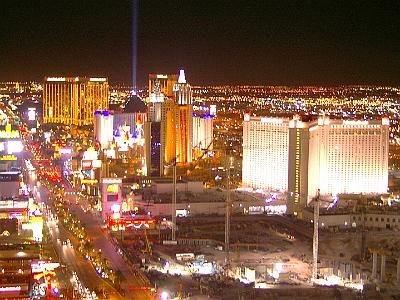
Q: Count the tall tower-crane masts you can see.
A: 3